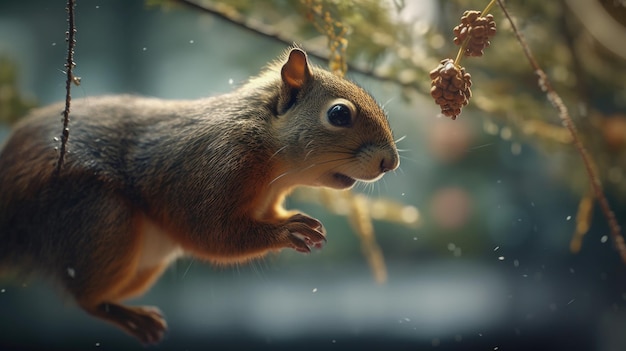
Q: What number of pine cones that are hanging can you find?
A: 2